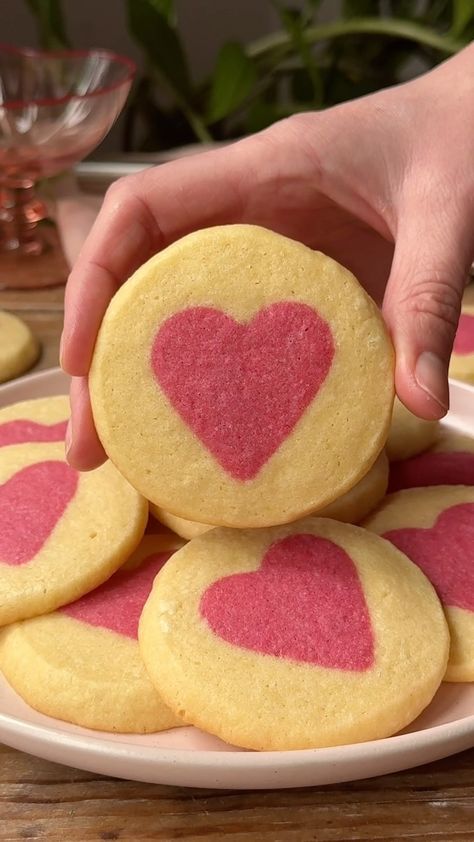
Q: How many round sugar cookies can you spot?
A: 11